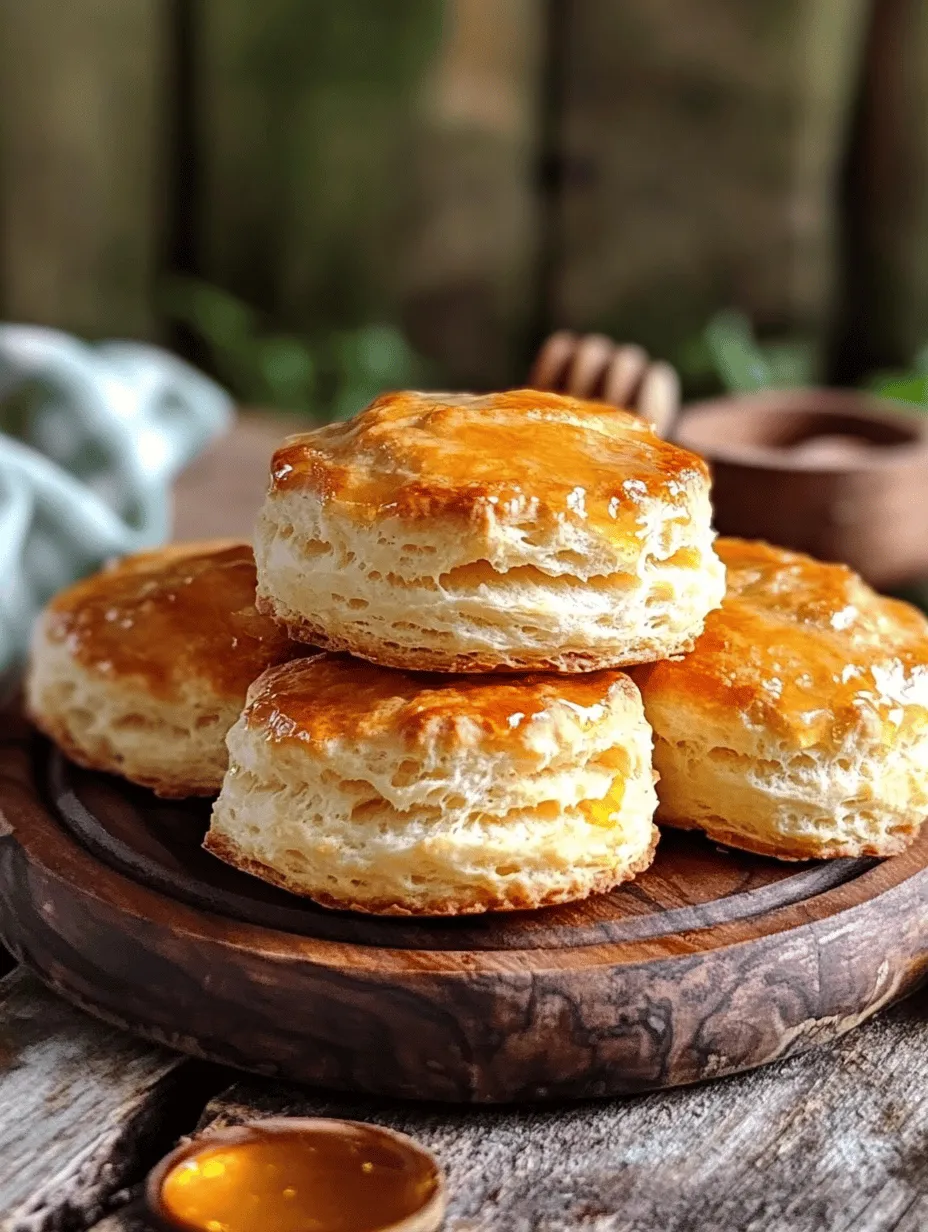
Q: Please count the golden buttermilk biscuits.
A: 4